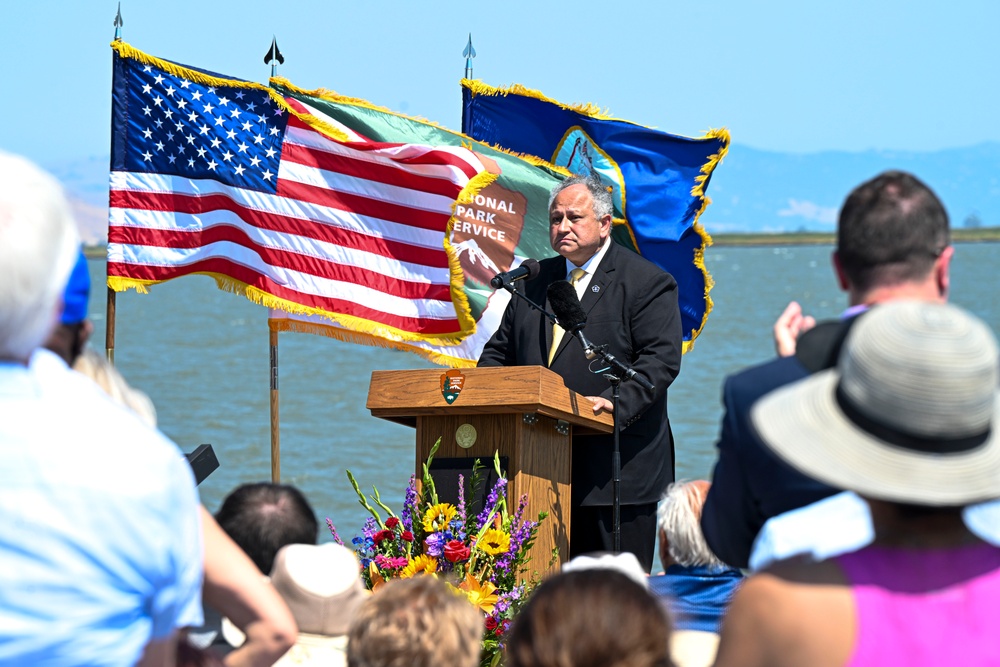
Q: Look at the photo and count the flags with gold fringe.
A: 3